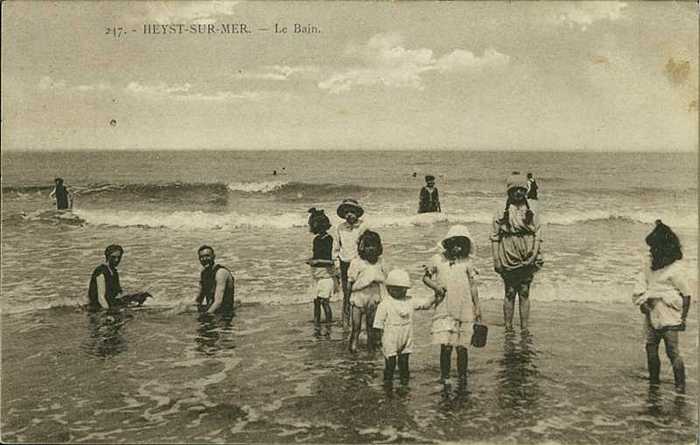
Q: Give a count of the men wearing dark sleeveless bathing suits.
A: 2